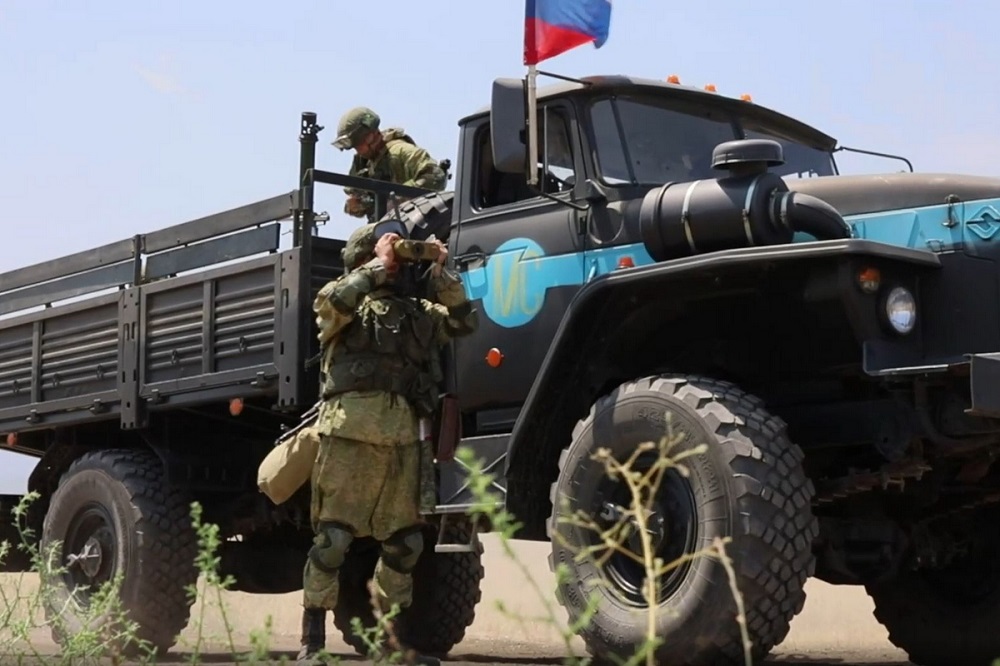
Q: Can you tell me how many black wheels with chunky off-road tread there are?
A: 4